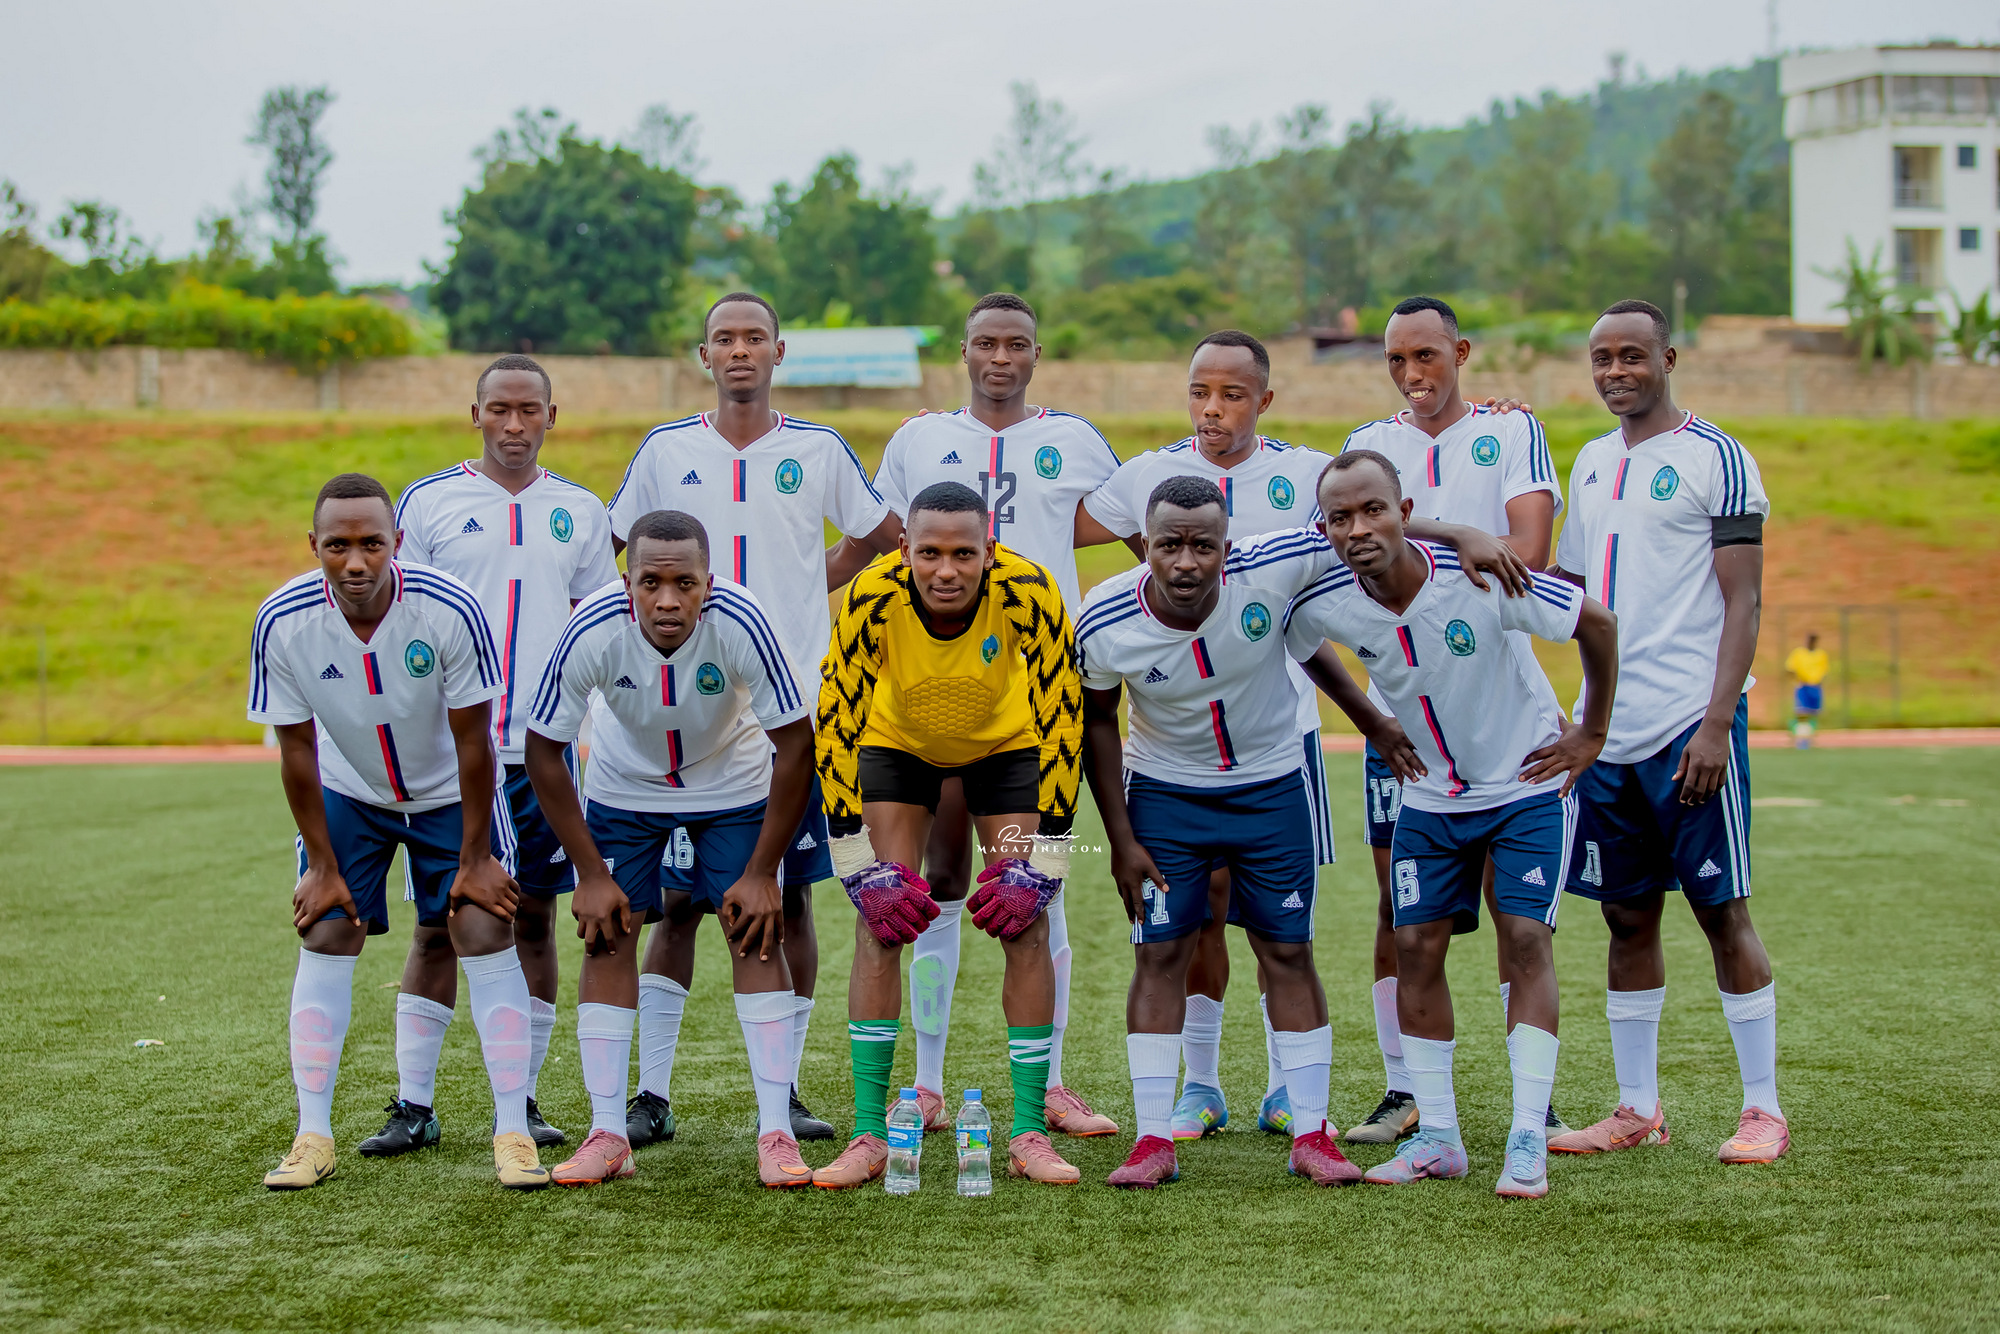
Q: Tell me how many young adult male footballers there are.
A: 11